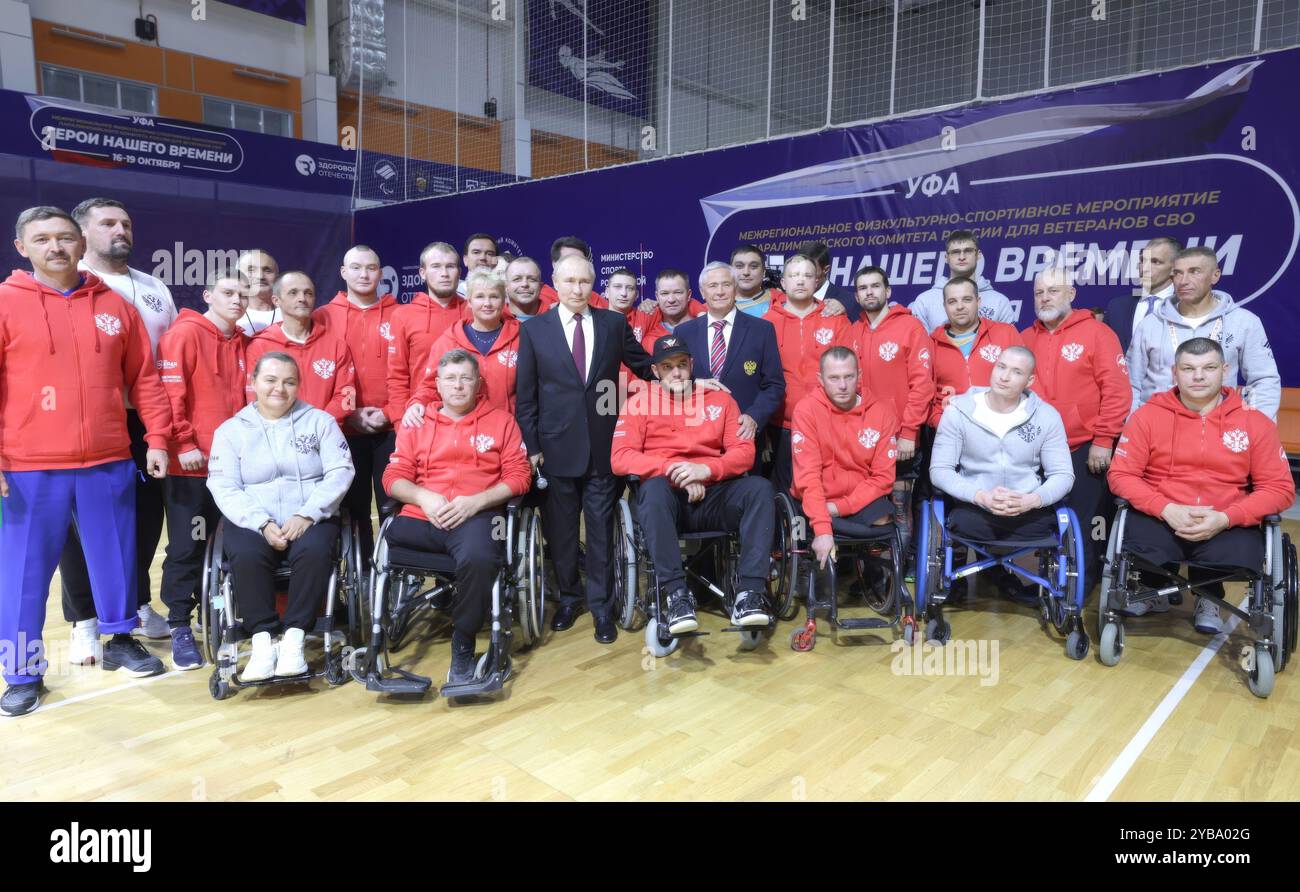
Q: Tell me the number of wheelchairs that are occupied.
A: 6